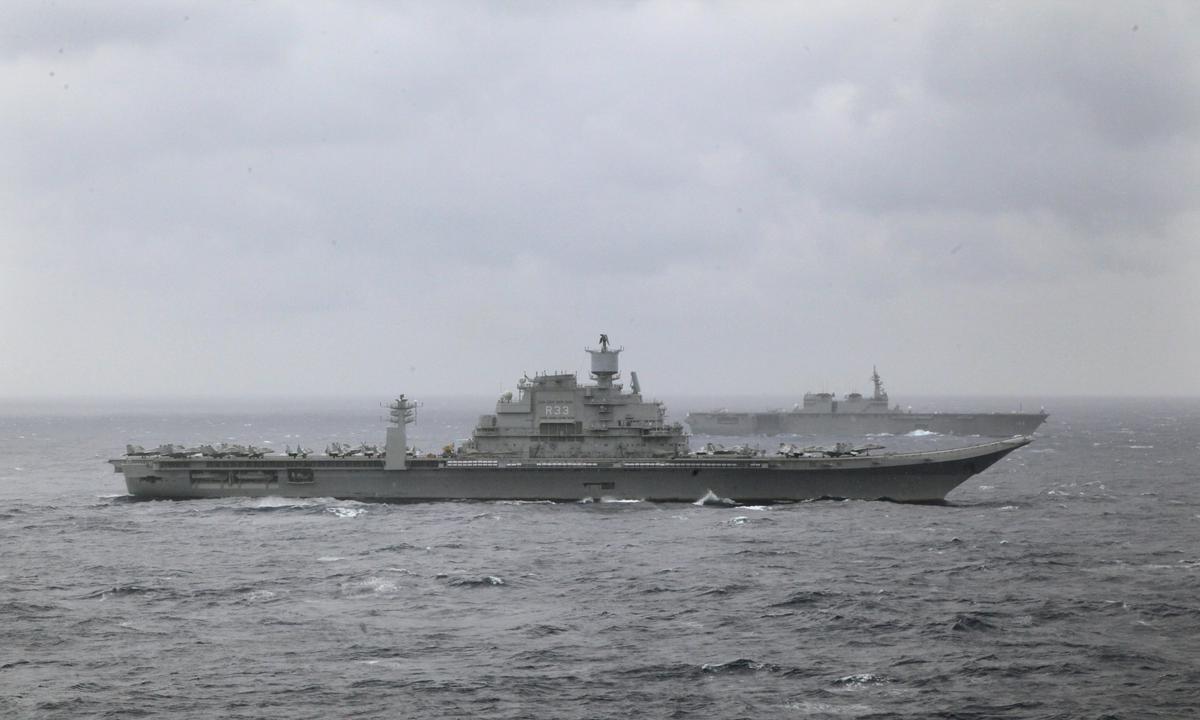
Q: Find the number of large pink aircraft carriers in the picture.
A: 0